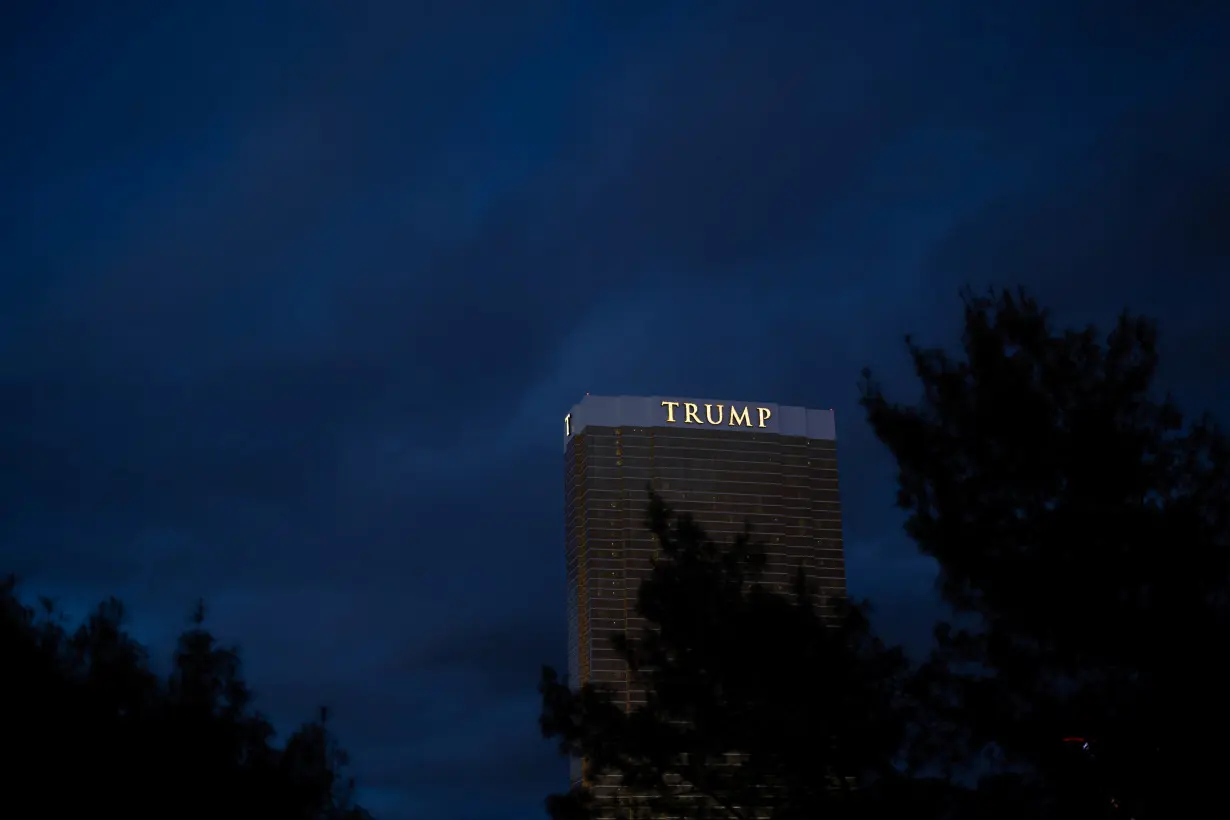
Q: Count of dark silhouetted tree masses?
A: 3